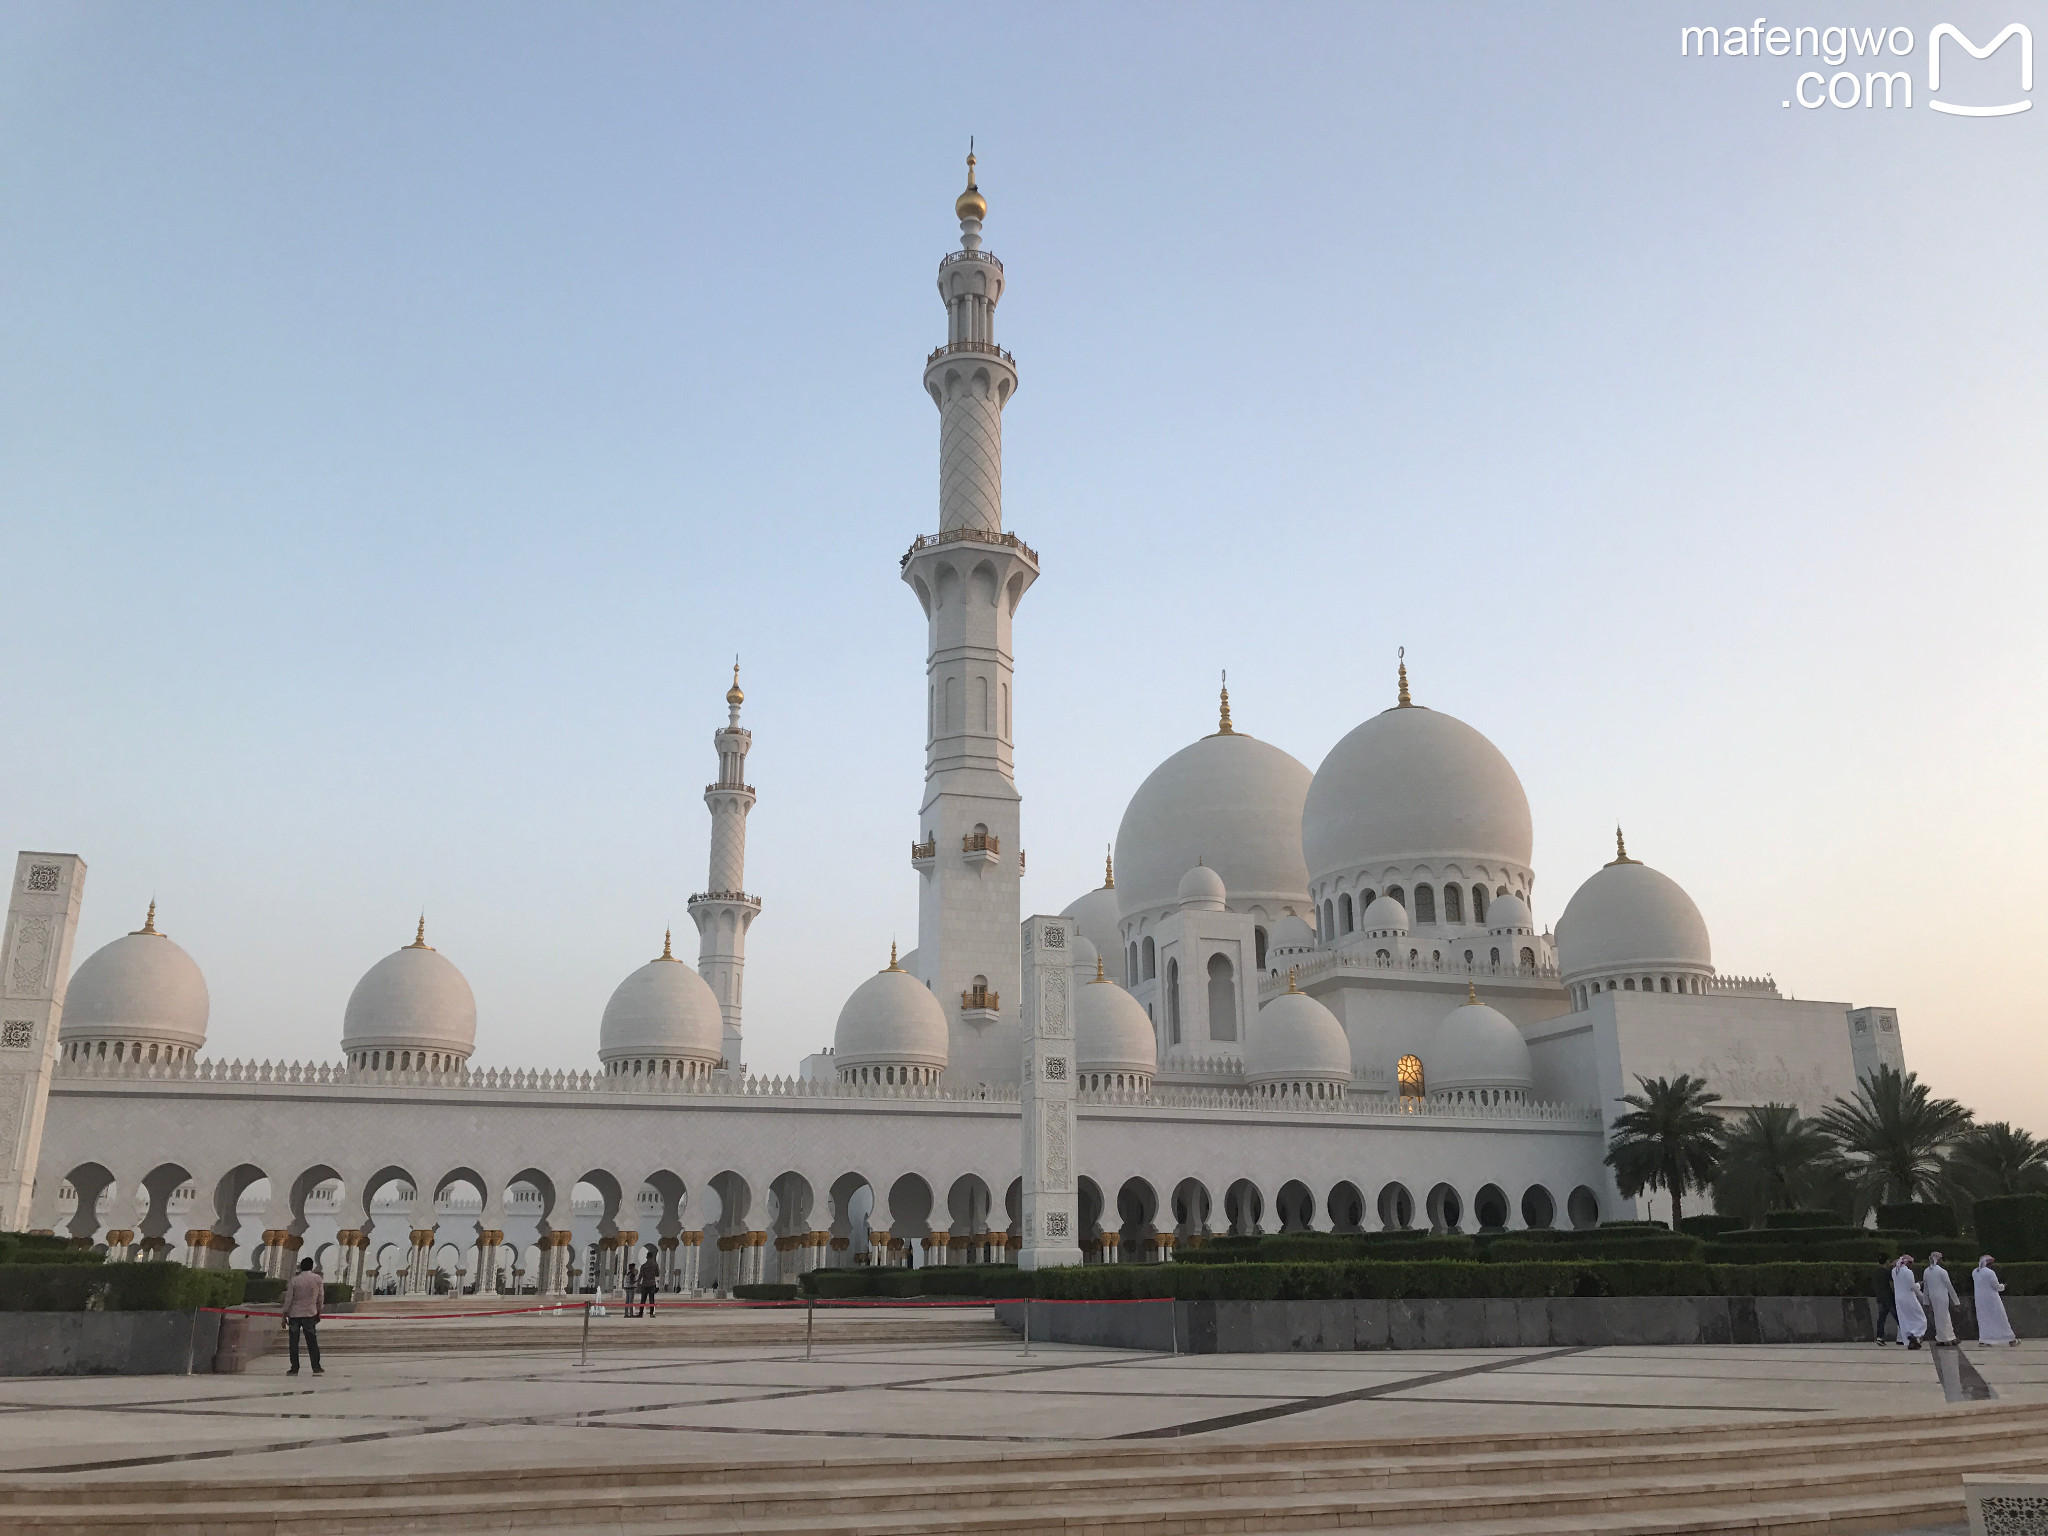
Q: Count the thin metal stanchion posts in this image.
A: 5